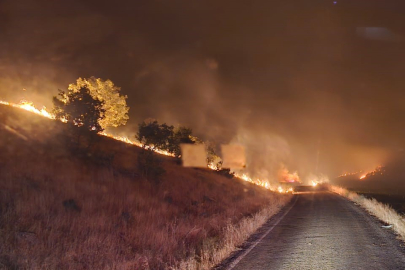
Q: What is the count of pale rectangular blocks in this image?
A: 2